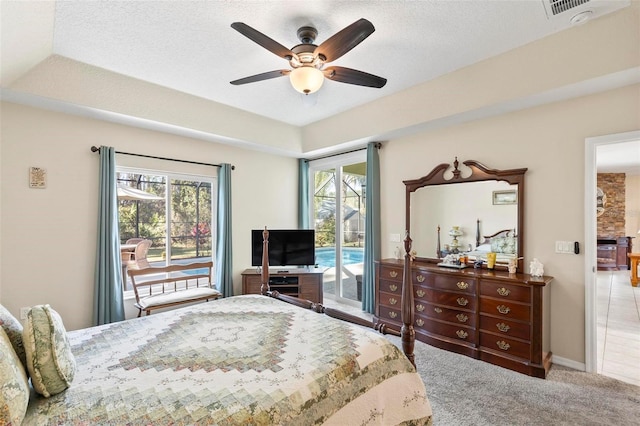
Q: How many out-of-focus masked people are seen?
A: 0